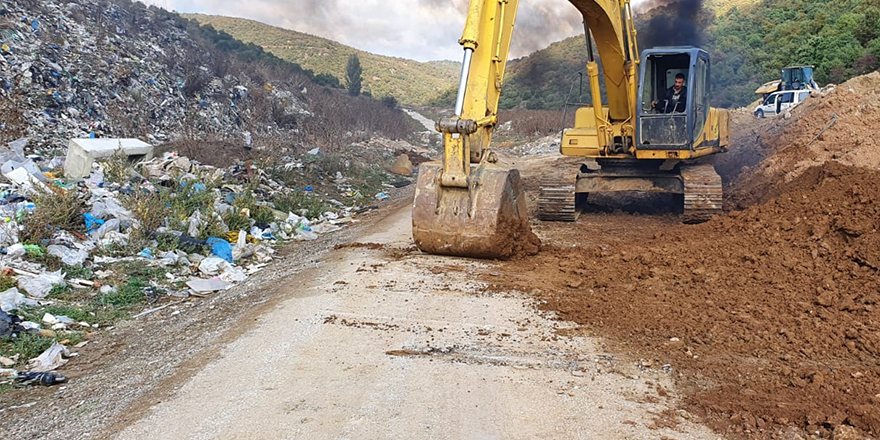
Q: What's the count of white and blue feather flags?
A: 0